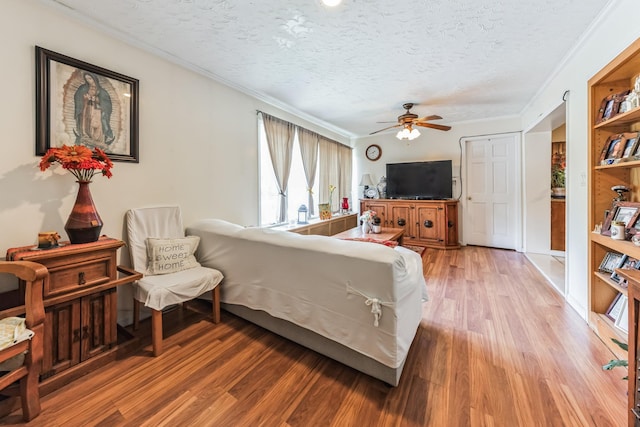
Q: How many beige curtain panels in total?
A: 4